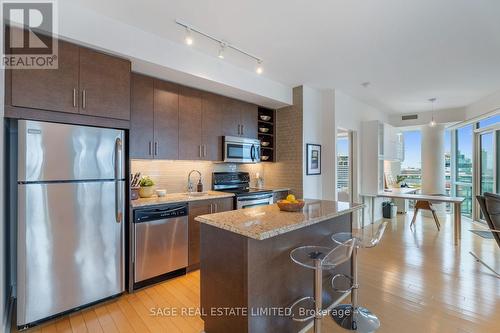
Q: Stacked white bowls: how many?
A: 4